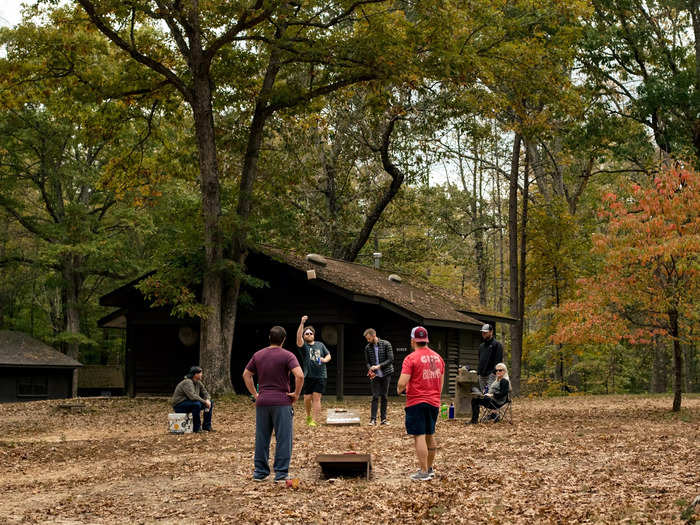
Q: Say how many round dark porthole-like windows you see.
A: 2